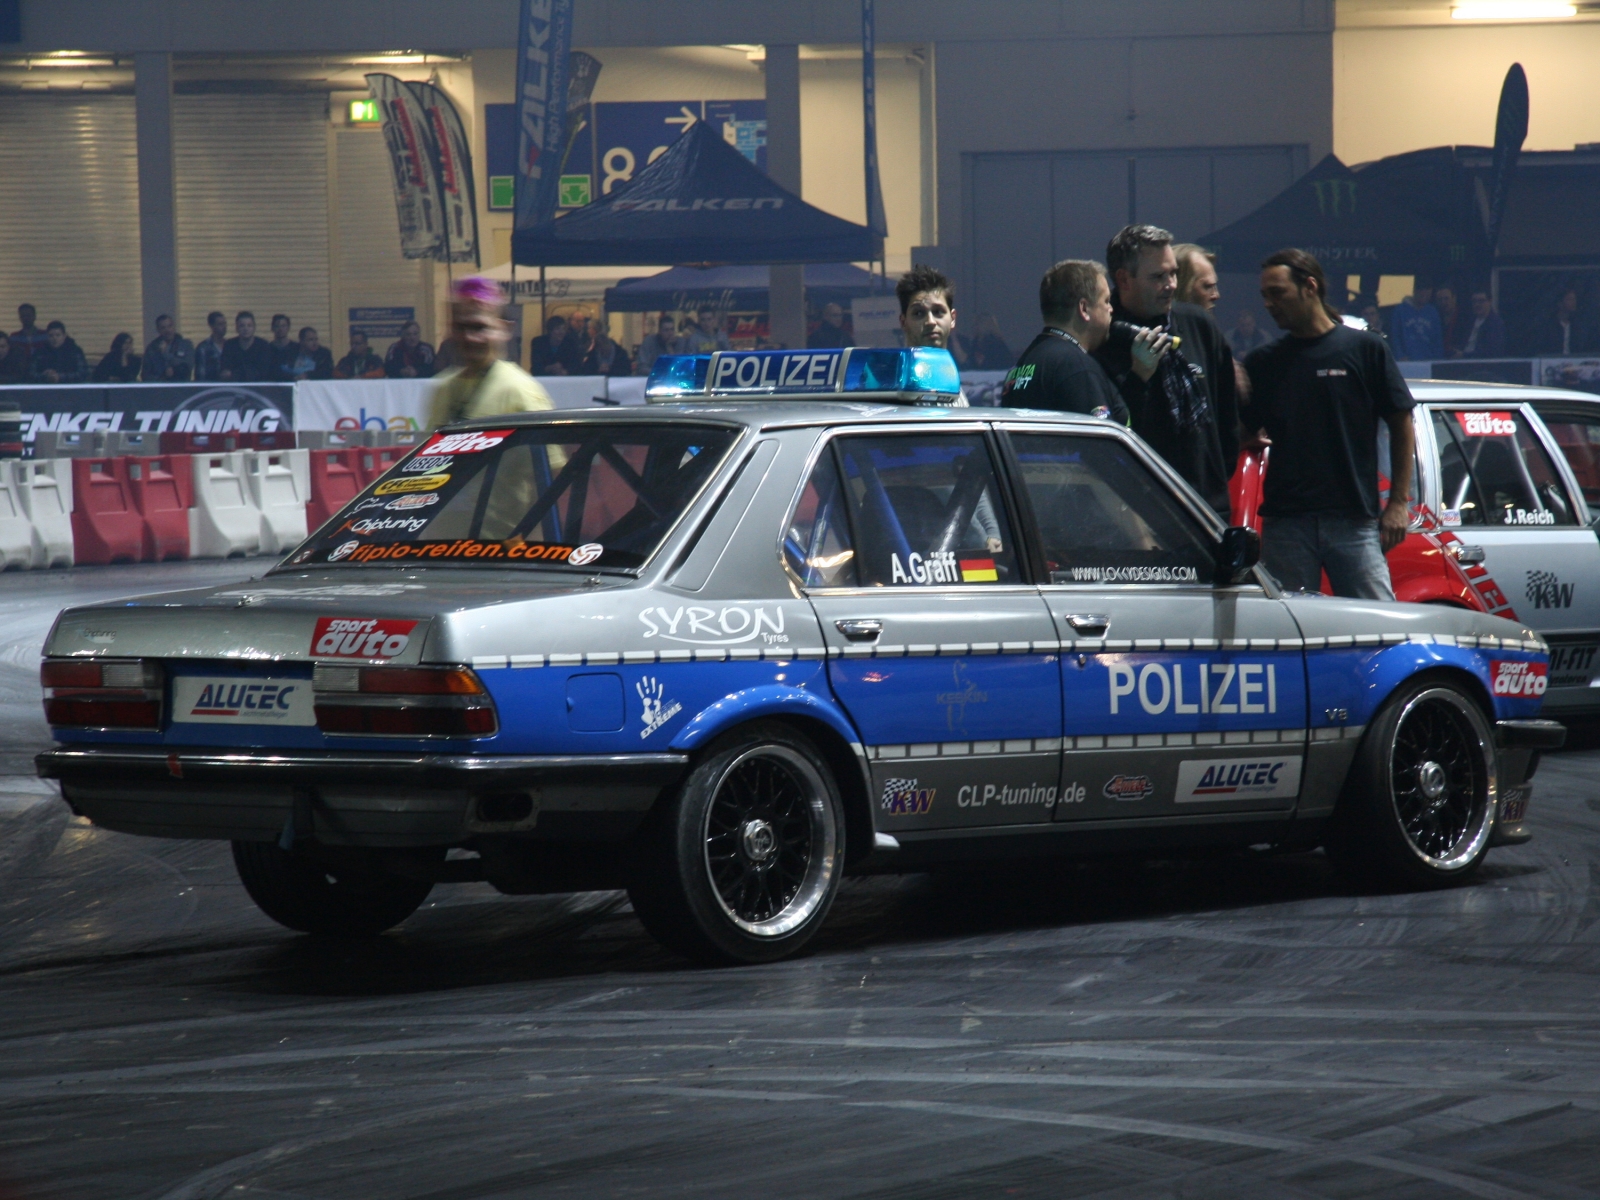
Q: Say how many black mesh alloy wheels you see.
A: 2